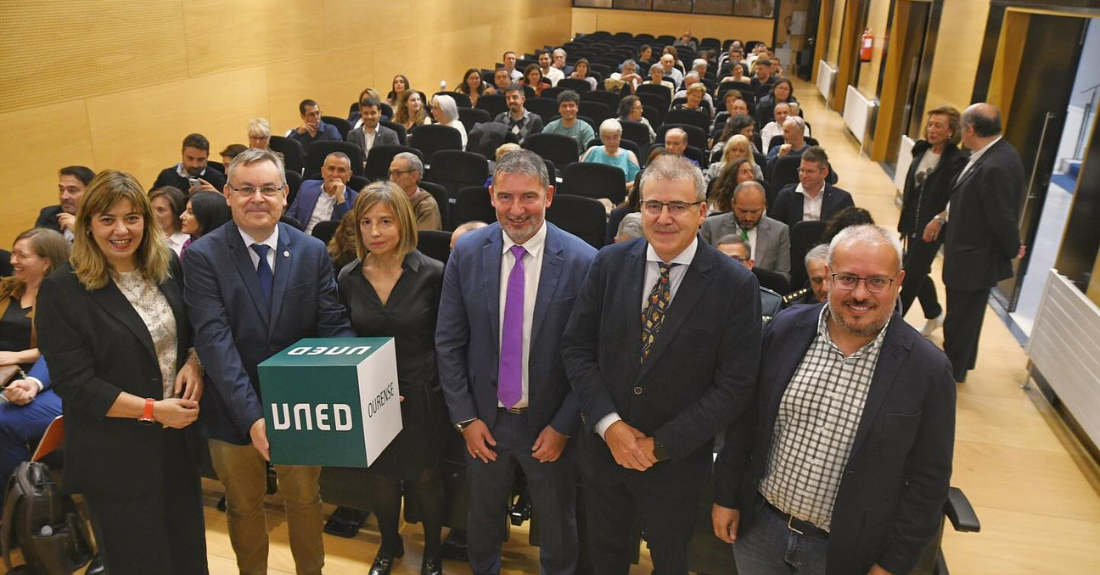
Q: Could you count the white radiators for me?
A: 4